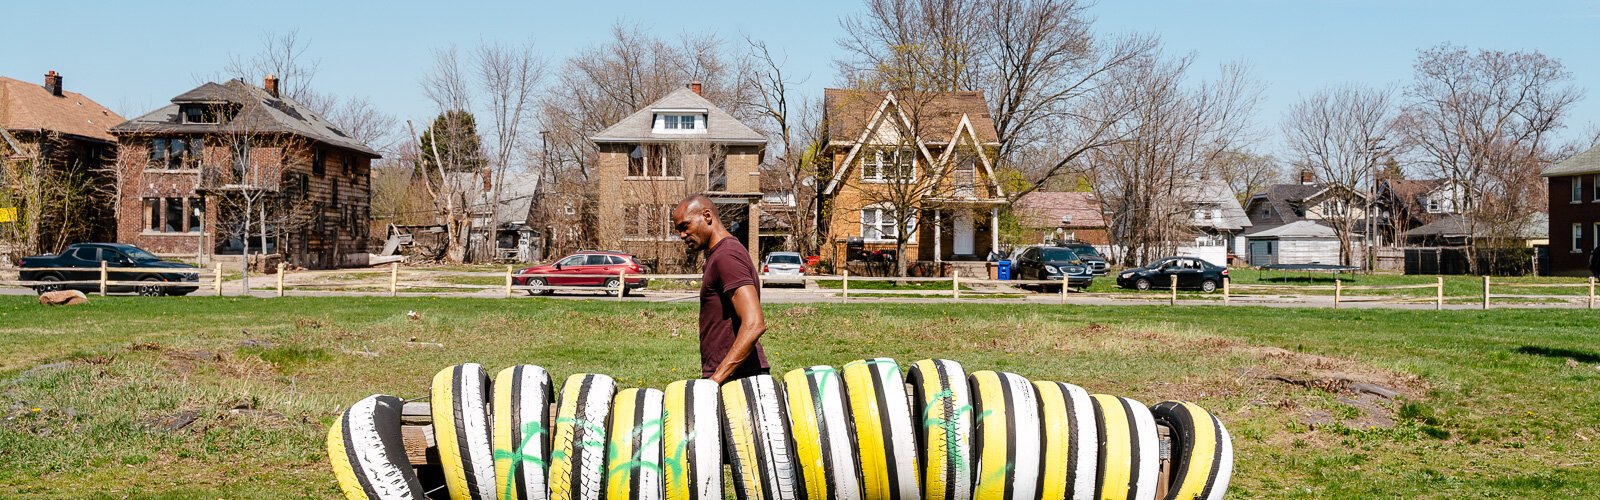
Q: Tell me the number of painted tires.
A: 14